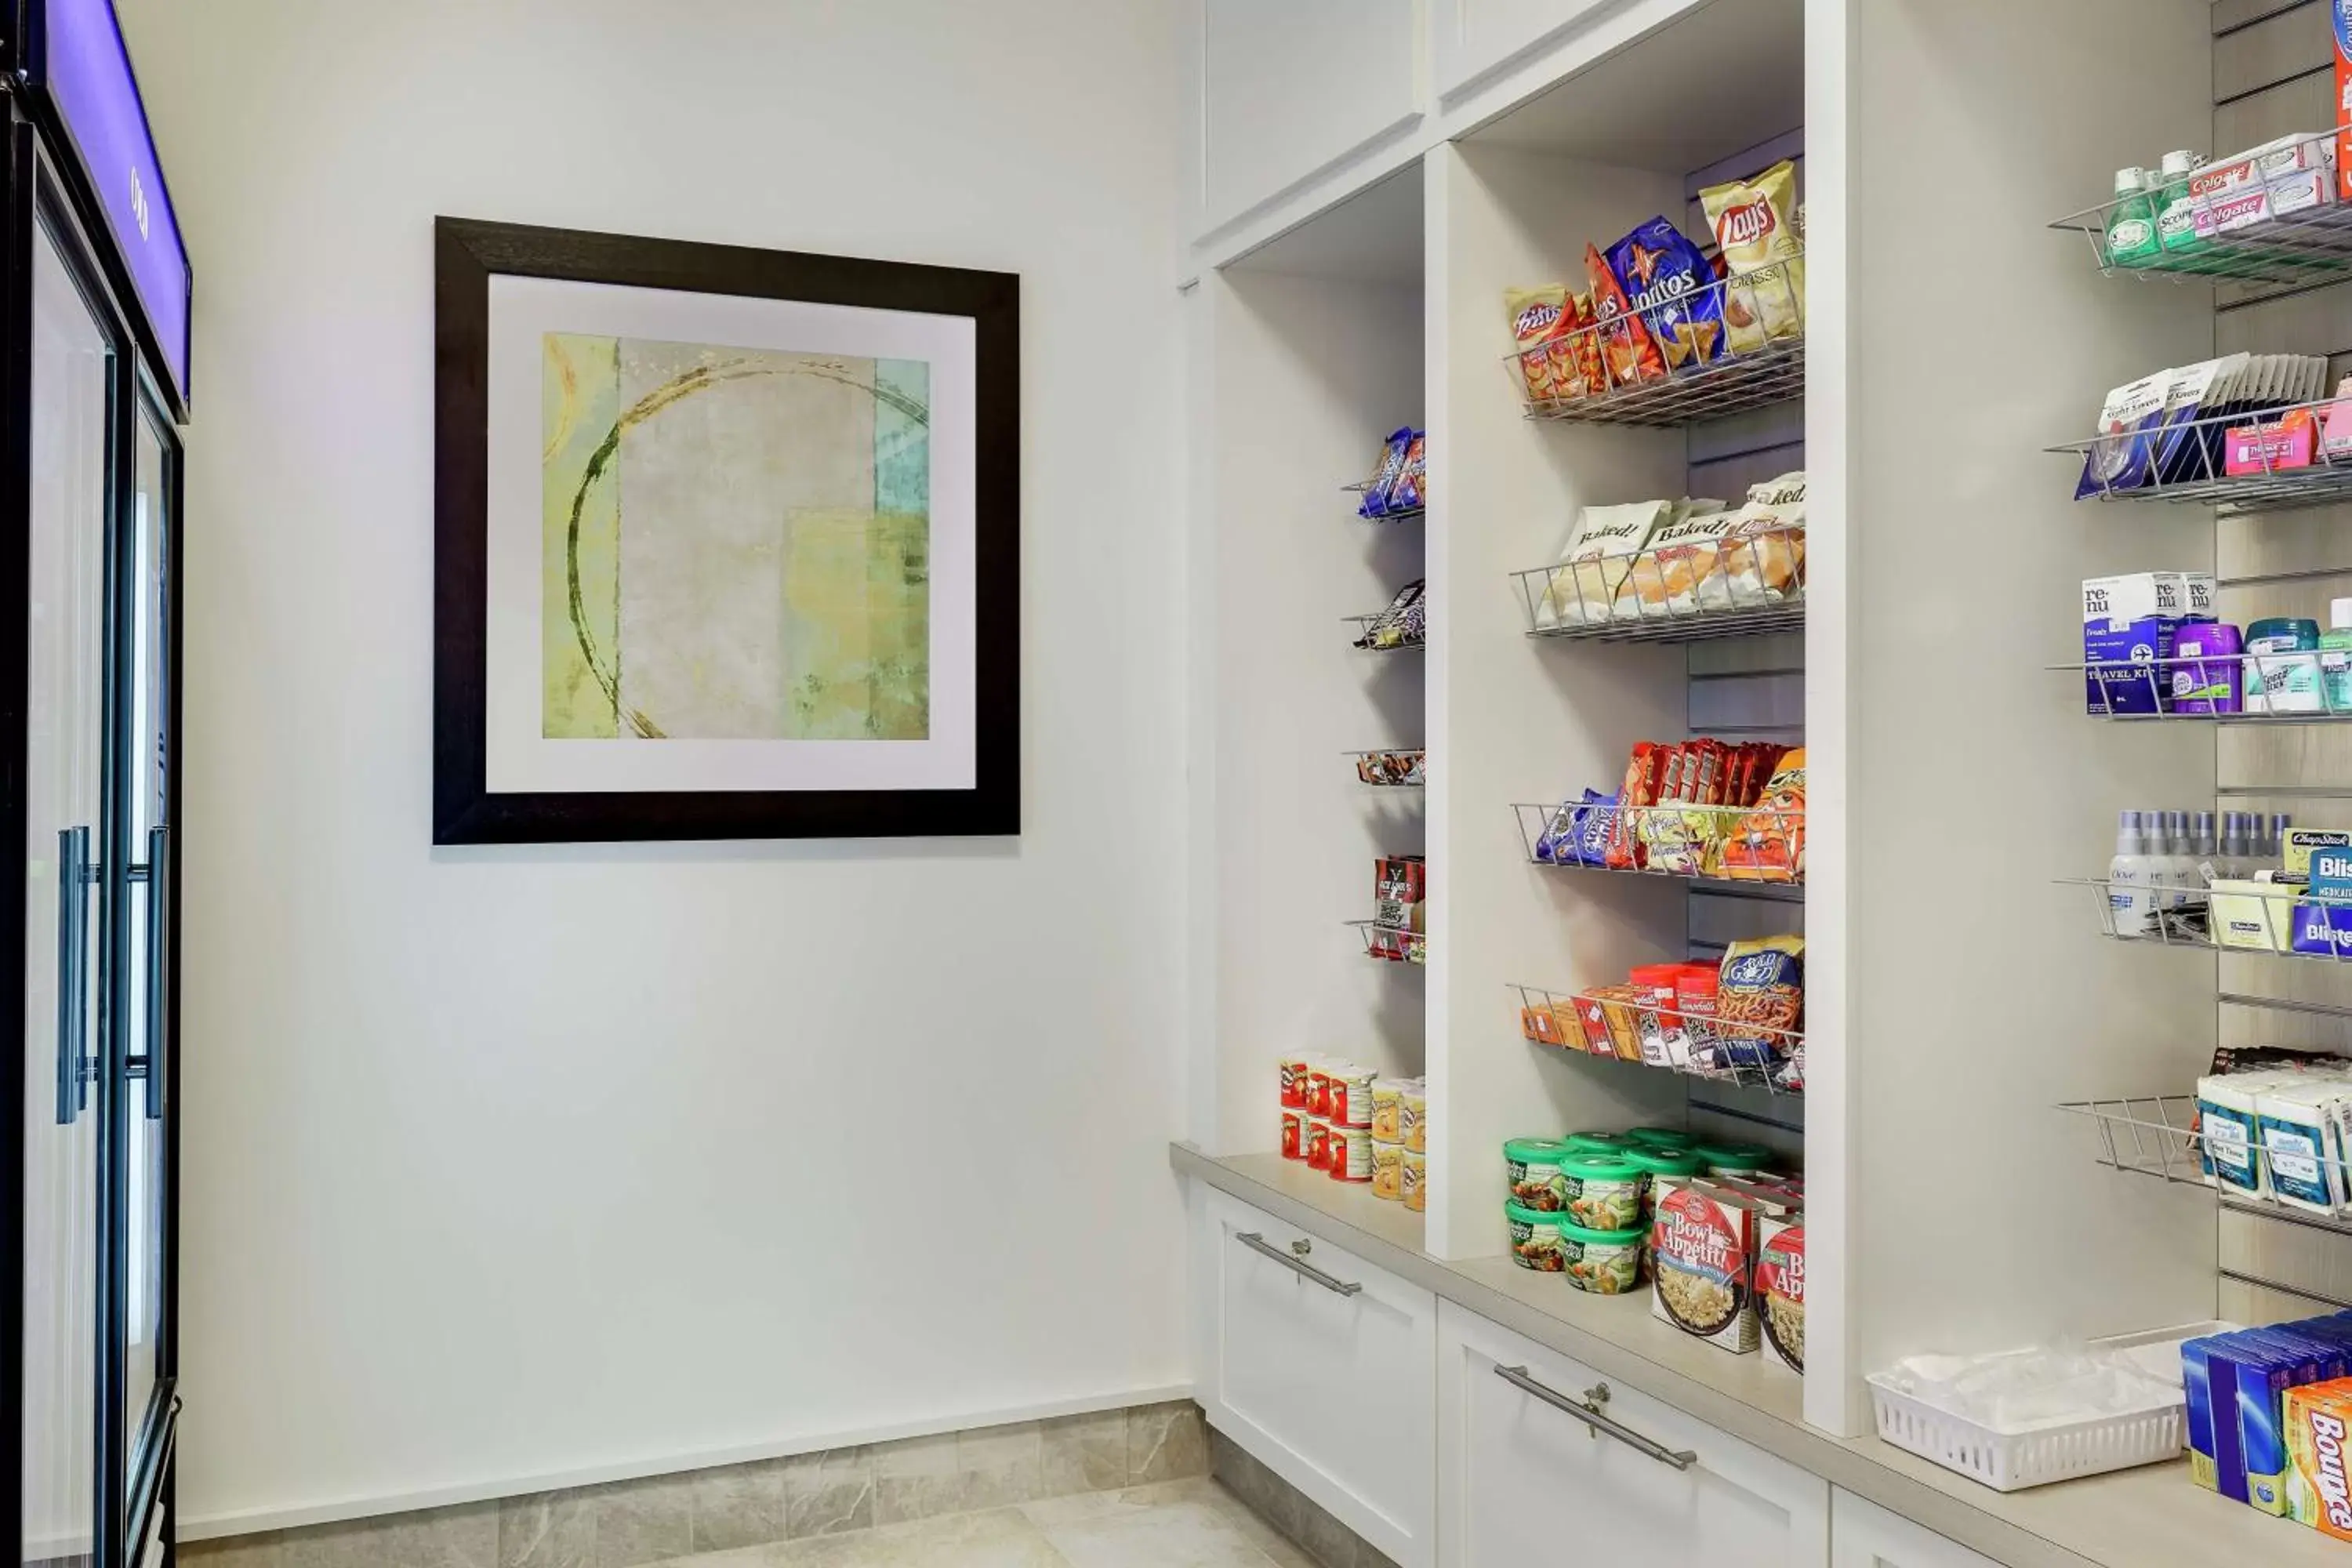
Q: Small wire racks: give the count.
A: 13